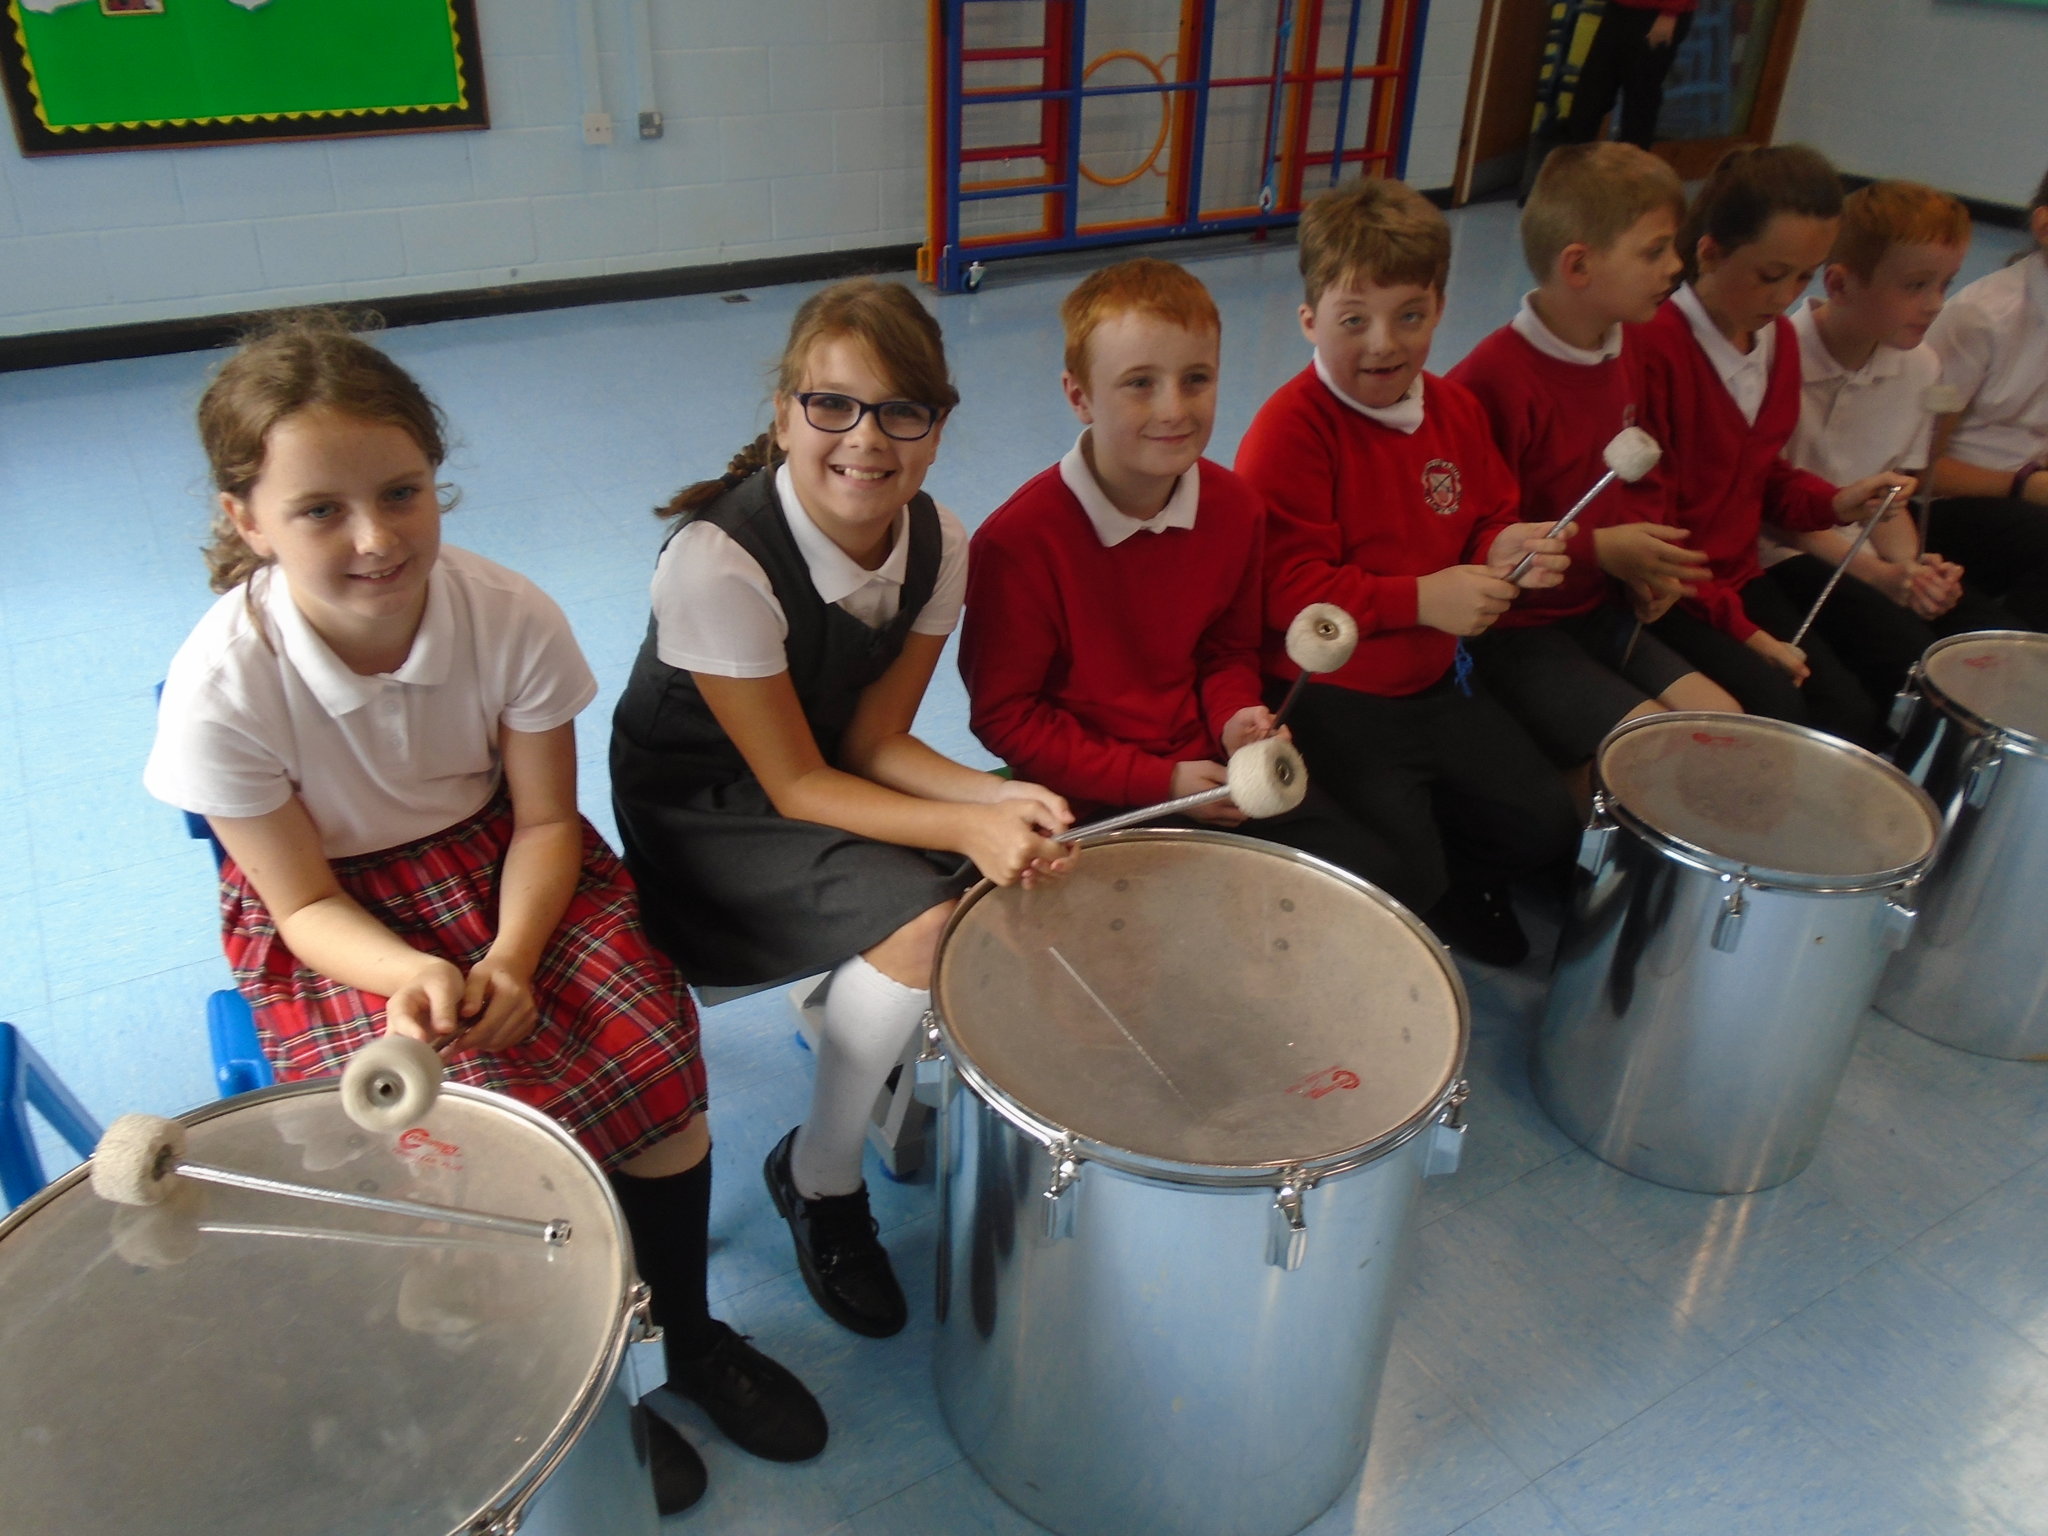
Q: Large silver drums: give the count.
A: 4